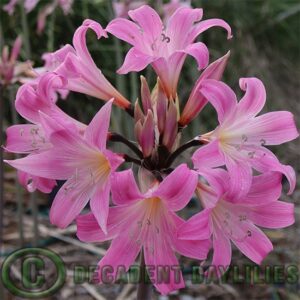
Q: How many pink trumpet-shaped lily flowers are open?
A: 7